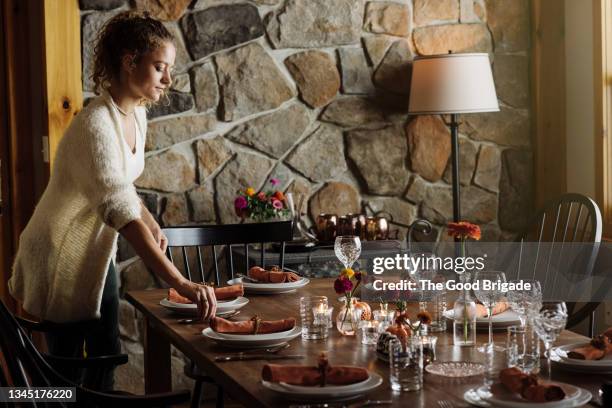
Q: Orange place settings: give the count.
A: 7